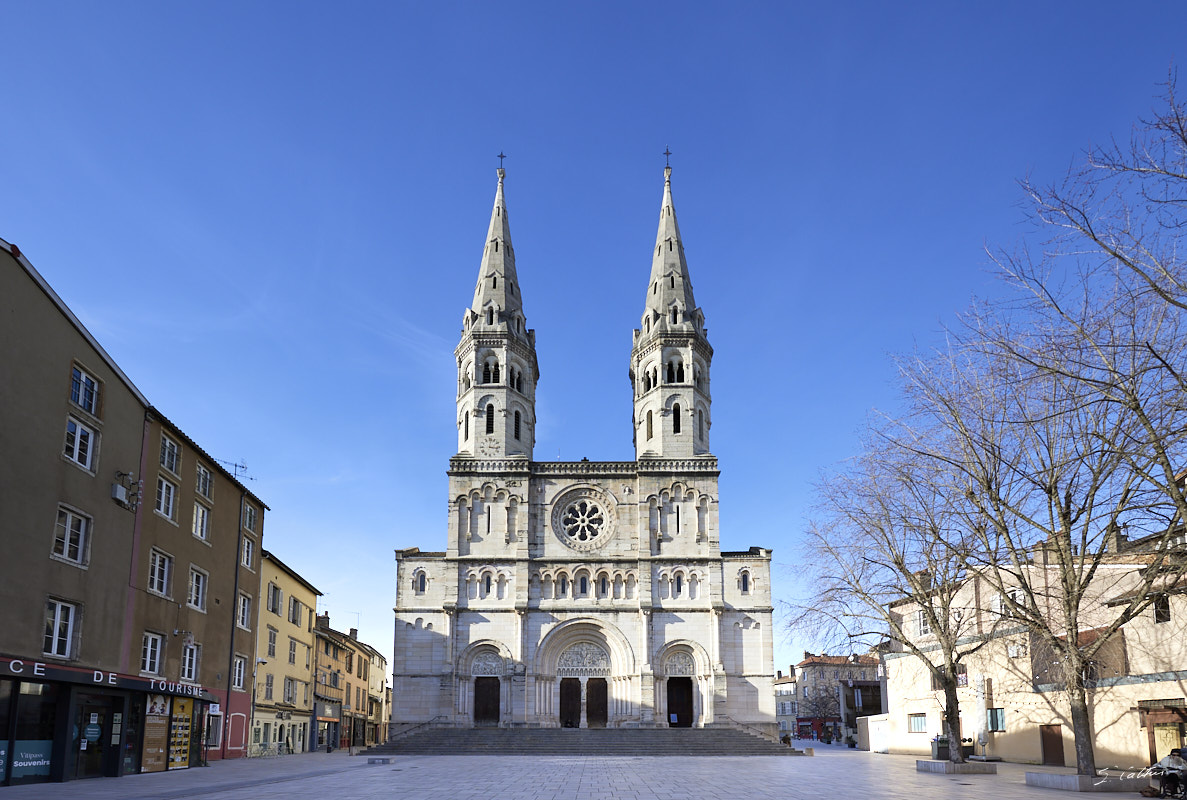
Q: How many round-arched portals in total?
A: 3